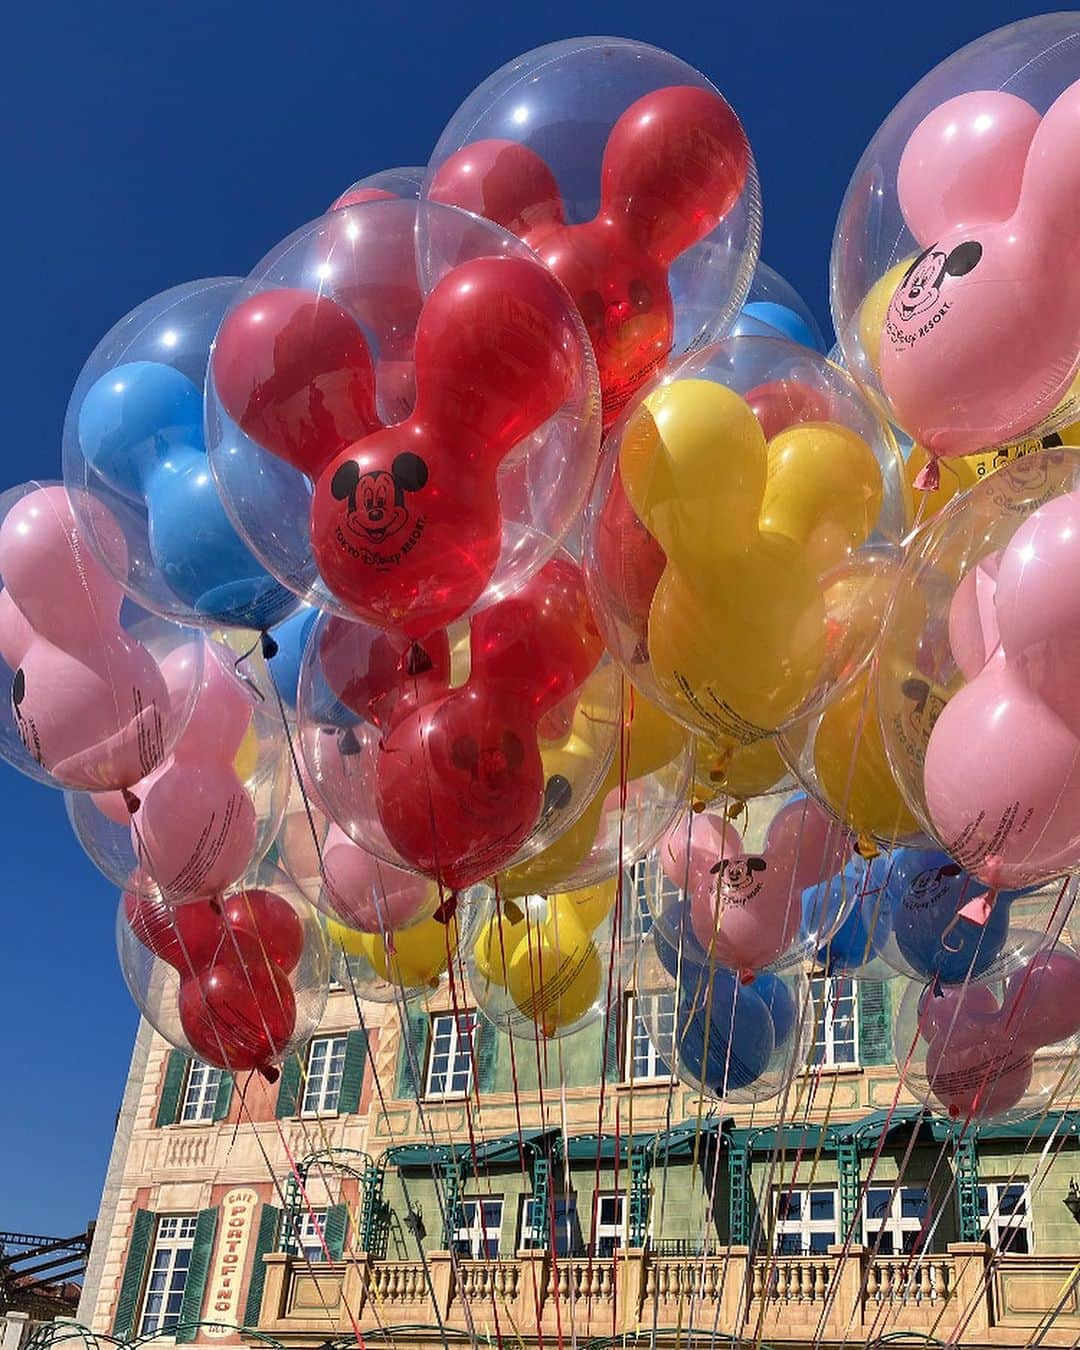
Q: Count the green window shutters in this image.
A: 12